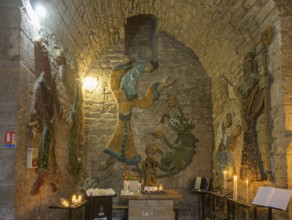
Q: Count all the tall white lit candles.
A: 3